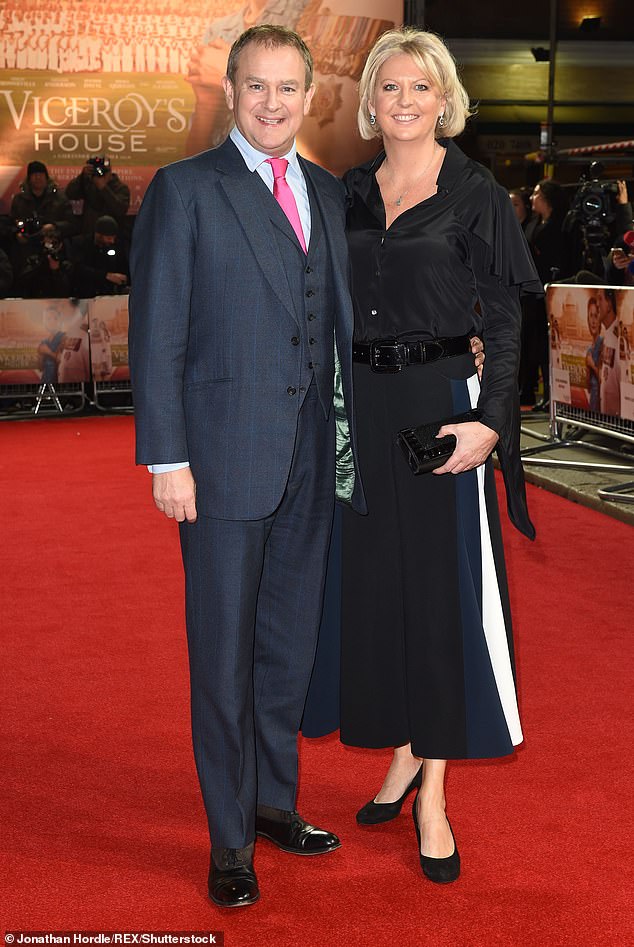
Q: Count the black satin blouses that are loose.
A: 1